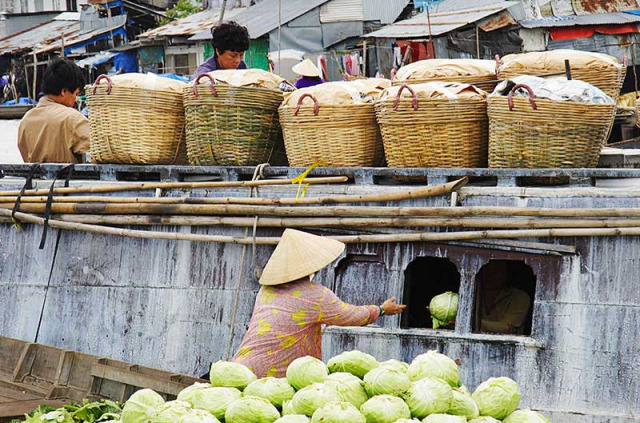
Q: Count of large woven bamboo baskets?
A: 7